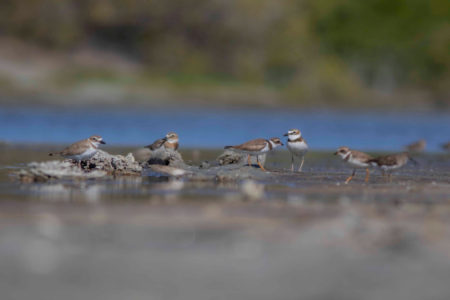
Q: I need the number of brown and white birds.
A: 6